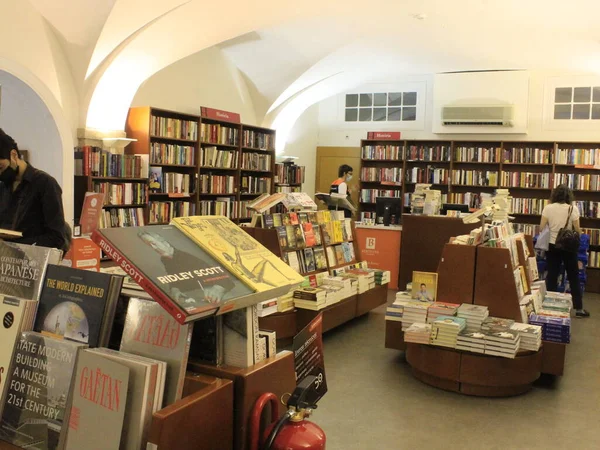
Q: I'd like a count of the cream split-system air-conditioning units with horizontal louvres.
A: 1